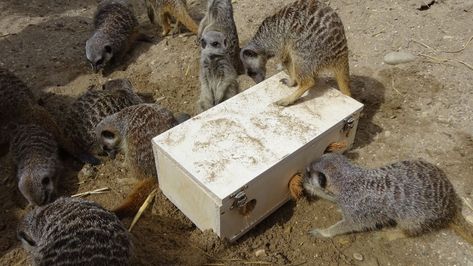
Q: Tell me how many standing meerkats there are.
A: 2